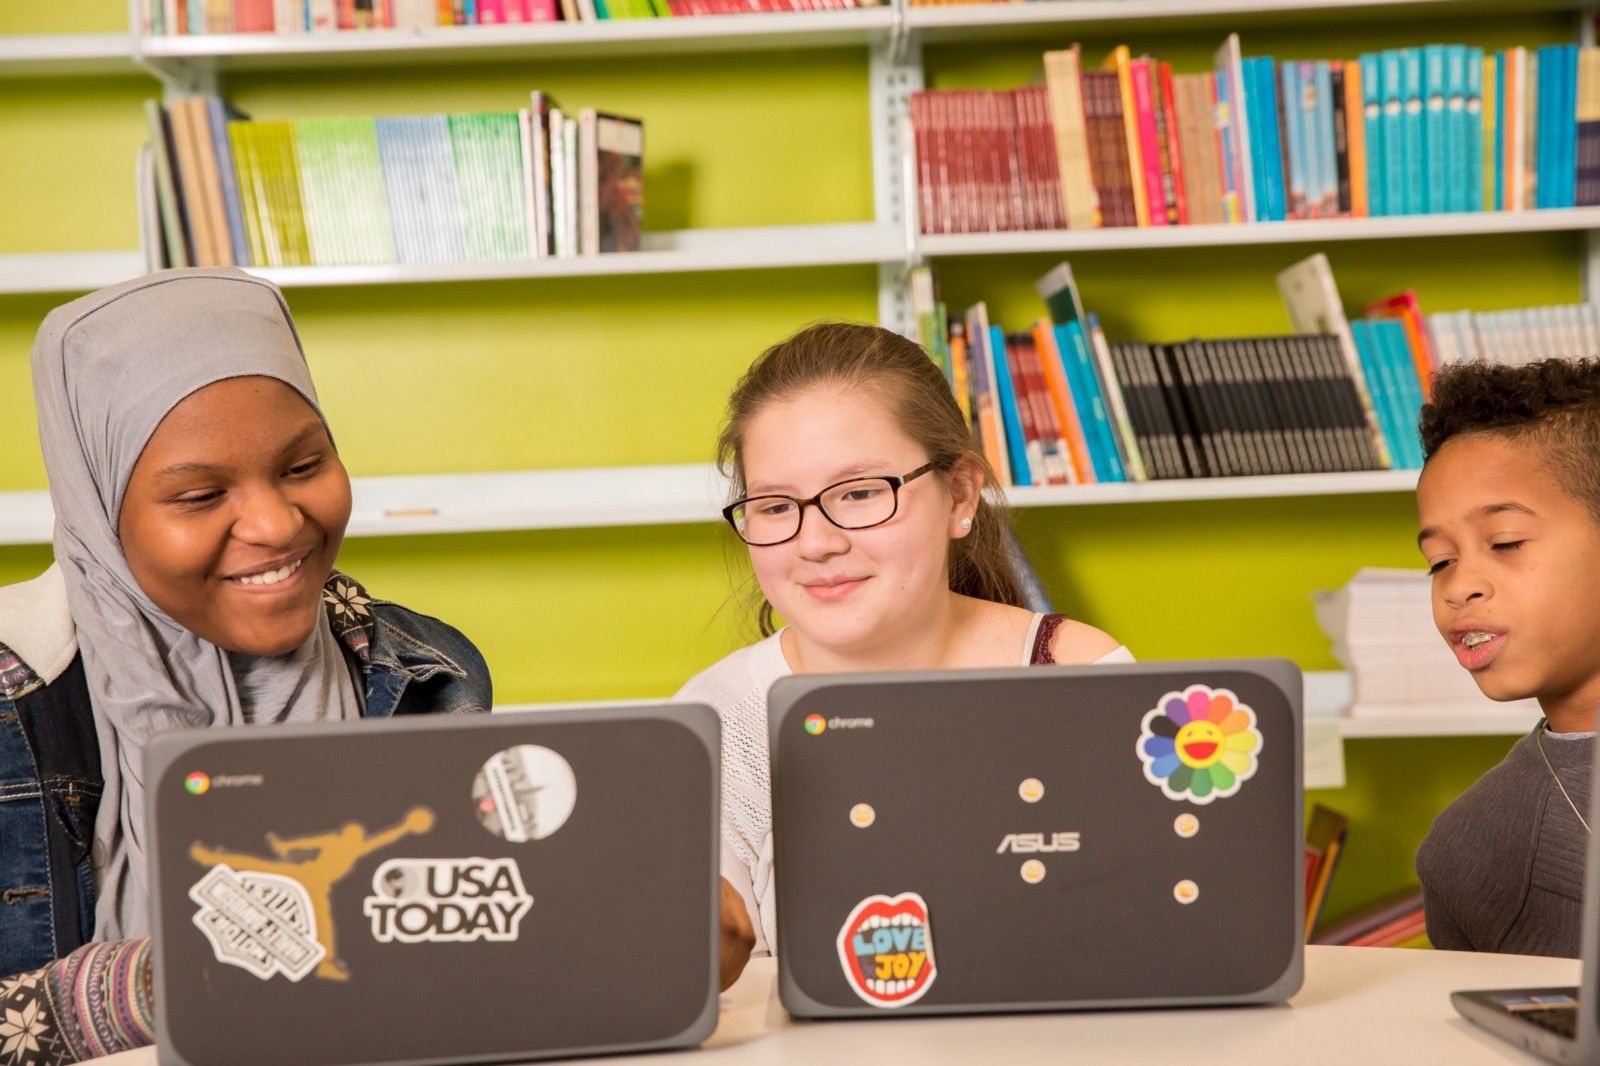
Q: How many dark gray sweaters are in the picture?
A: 1